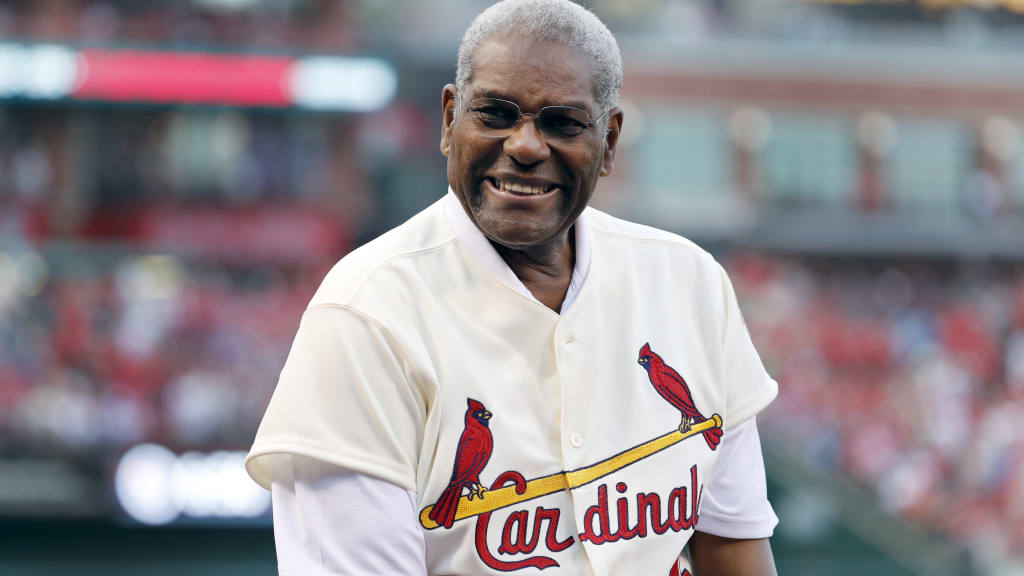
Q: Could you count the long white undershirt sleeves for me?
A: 2